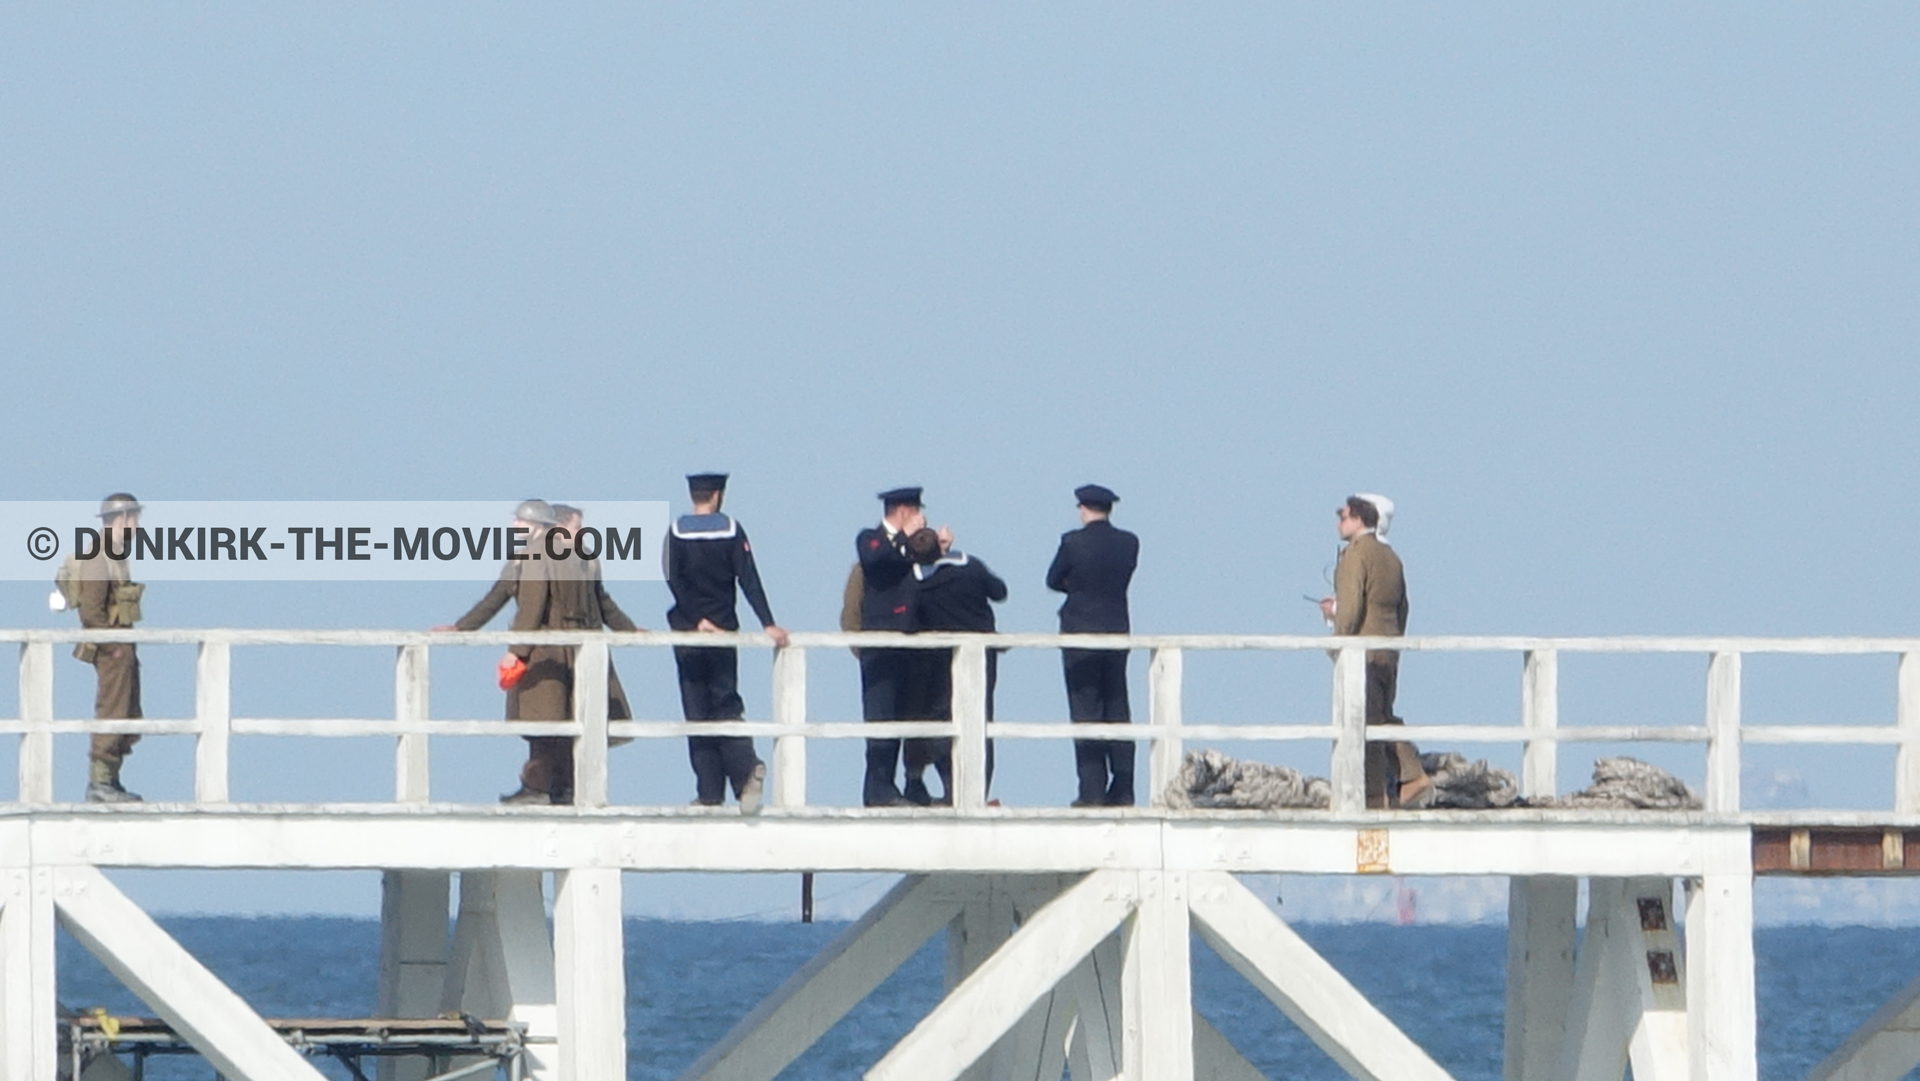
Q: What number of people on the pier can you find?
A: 10